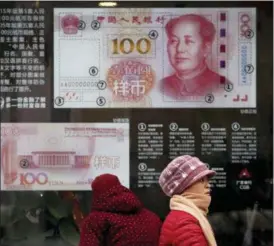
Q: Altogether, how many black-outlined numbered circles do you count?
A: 12